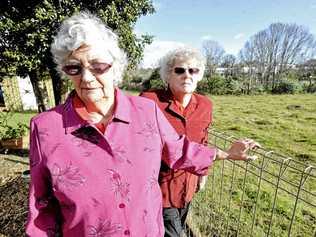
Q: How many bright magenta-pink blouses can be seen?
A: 1